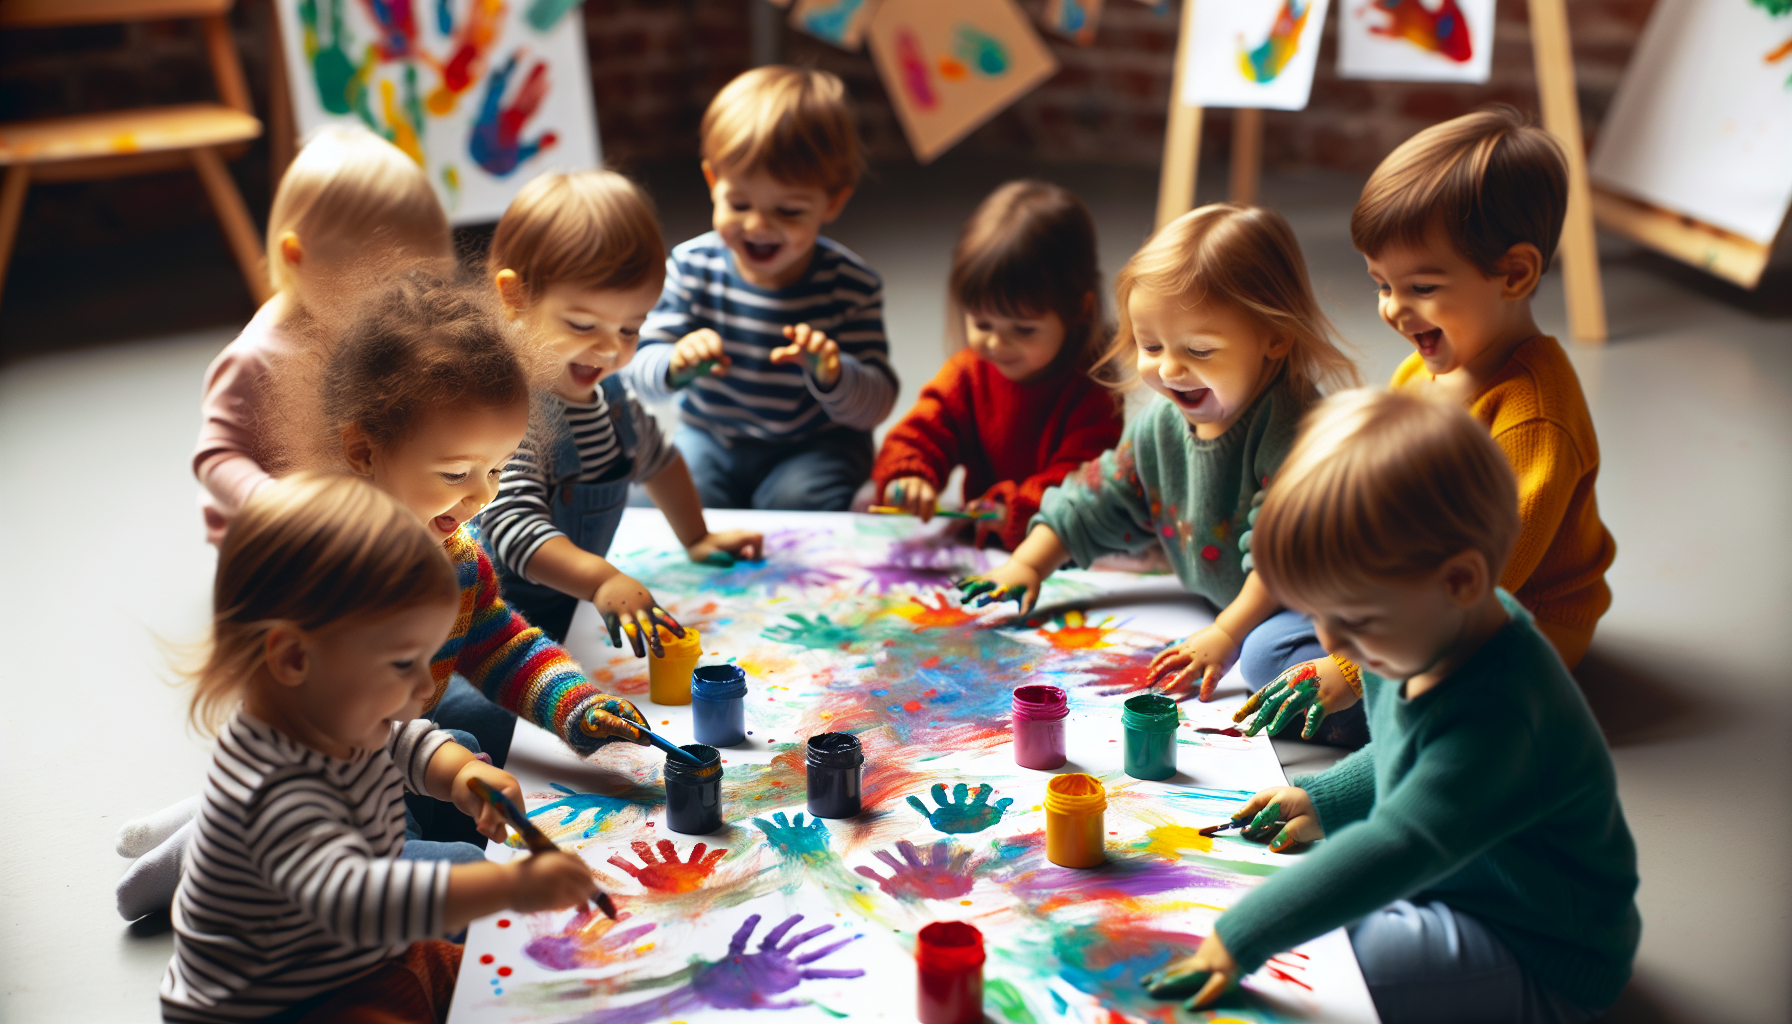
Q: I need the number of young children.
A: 9